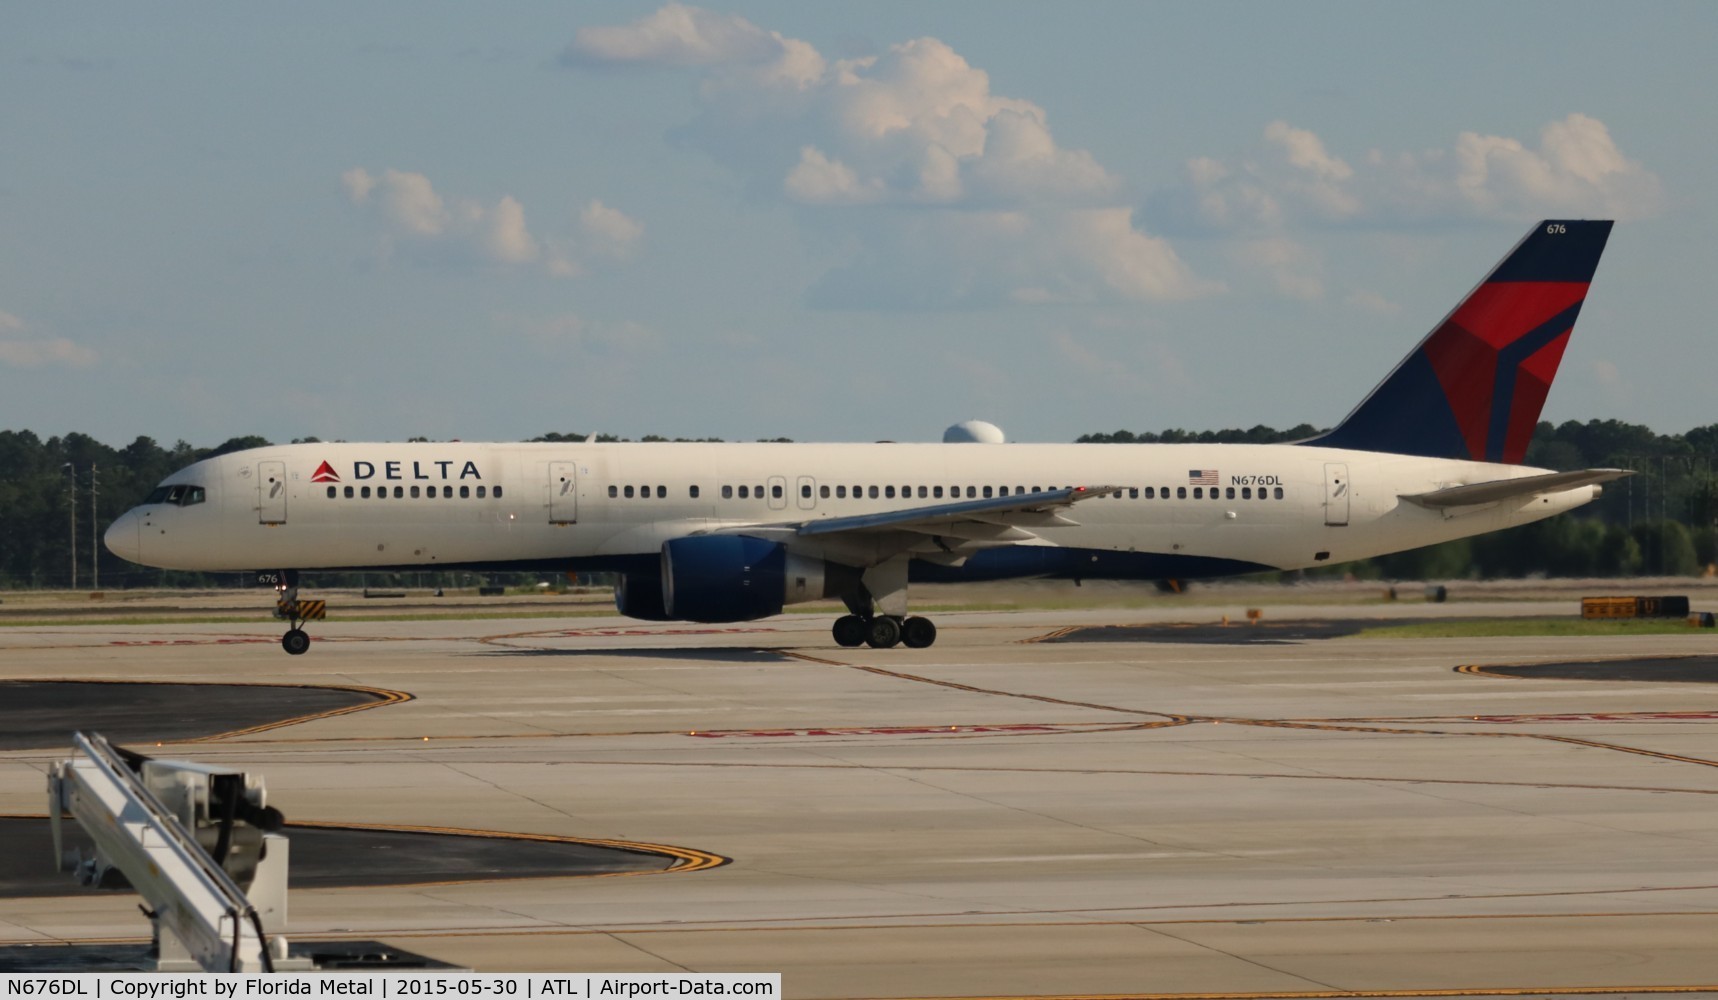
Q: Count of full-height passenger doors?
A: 3